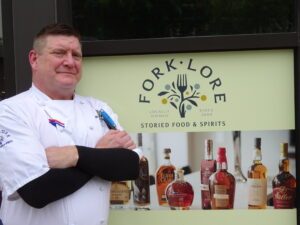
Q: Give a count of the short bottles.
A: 1